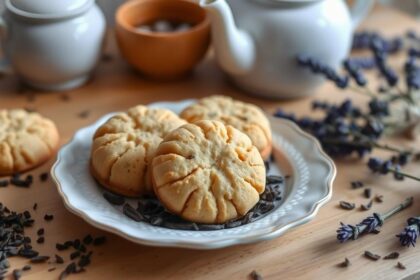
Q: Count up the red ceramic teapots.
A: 0